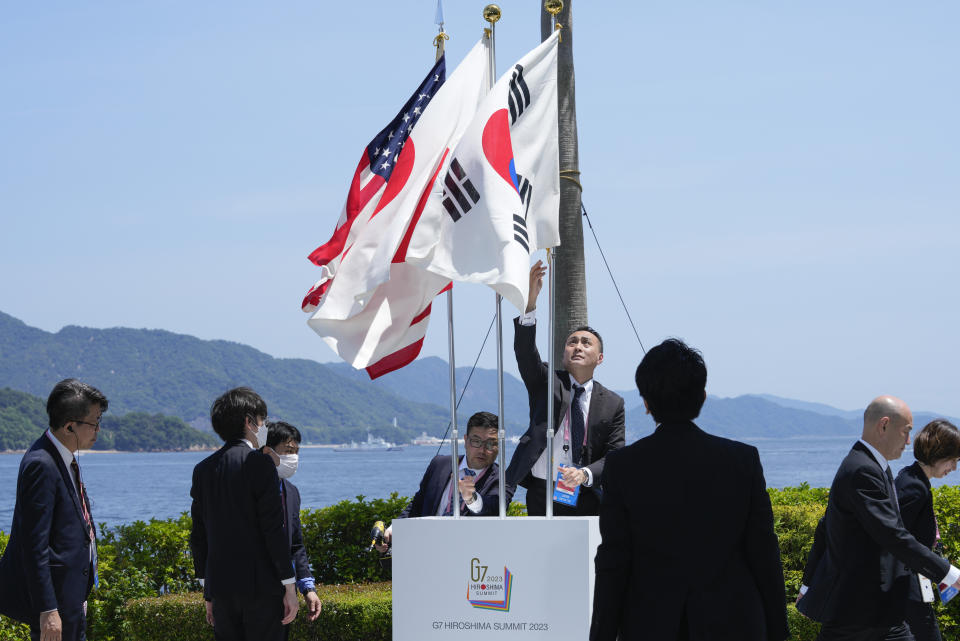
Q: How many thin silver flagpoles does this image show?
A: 3